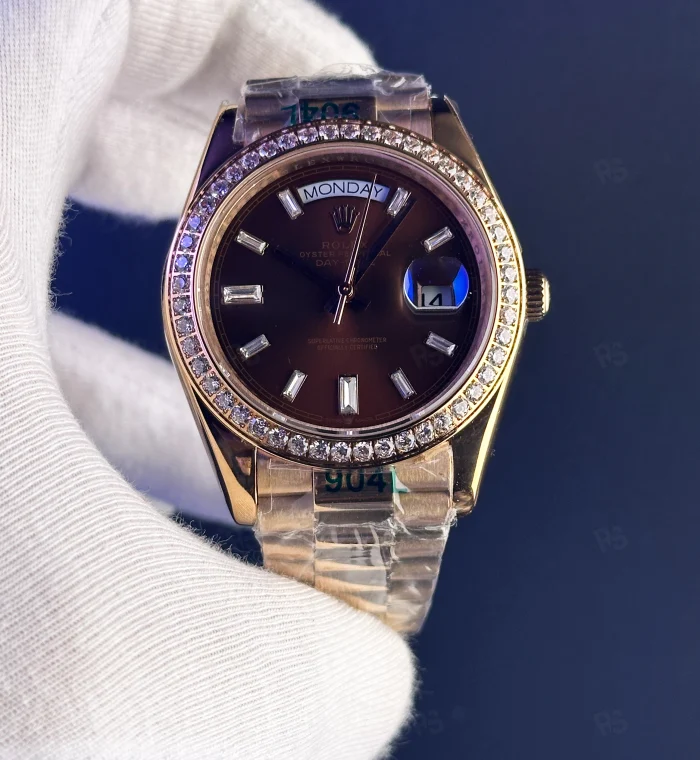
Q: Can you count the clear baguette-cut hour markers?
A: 10